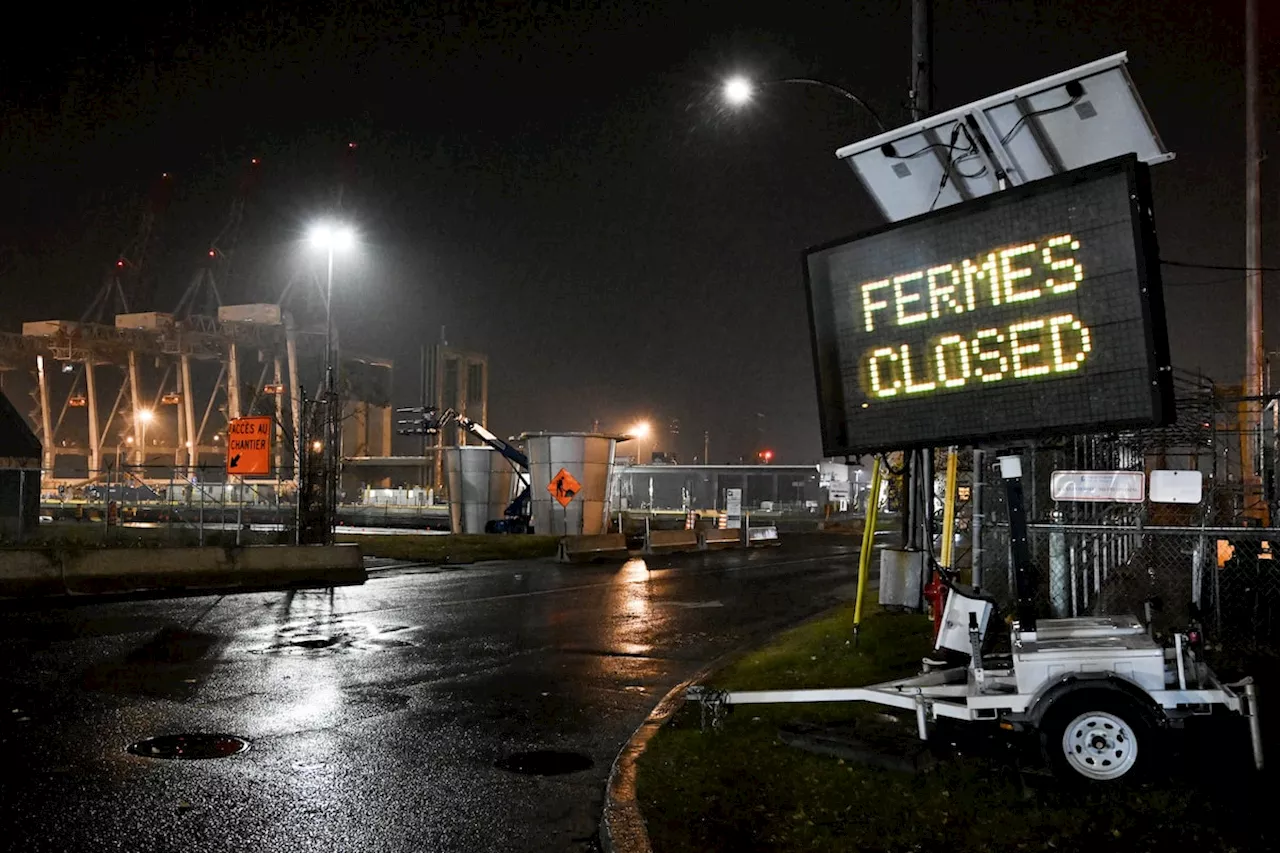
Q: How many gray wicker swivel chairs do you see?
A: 0